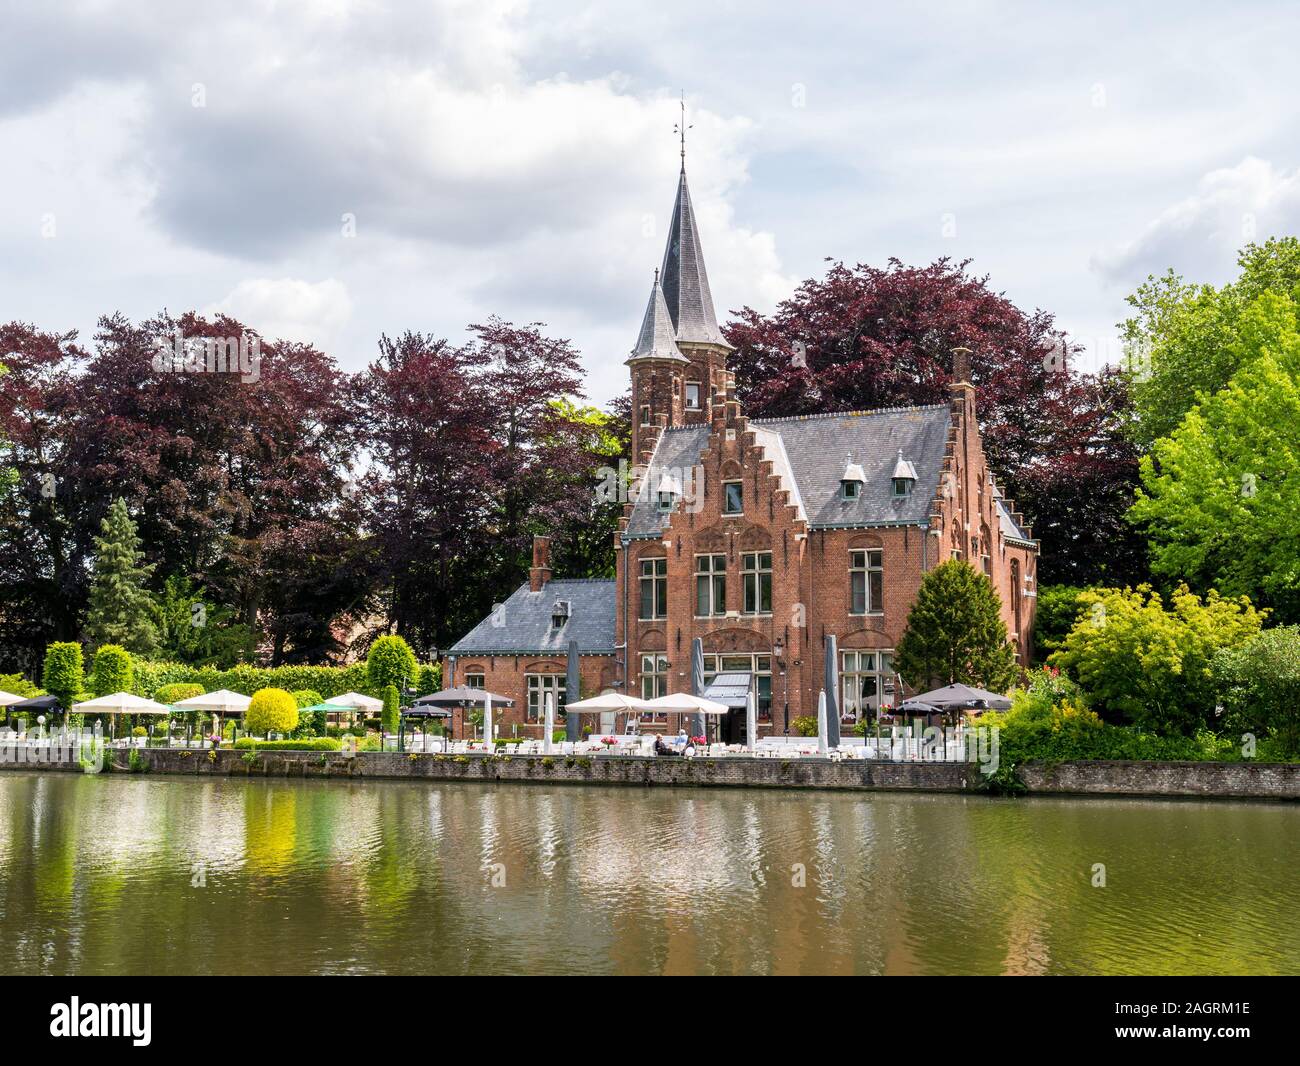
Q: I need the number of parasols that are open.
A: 13